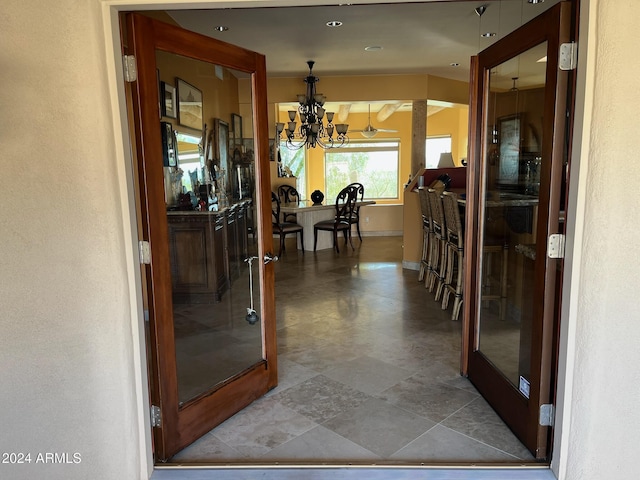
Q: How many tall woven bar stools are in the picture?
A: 3